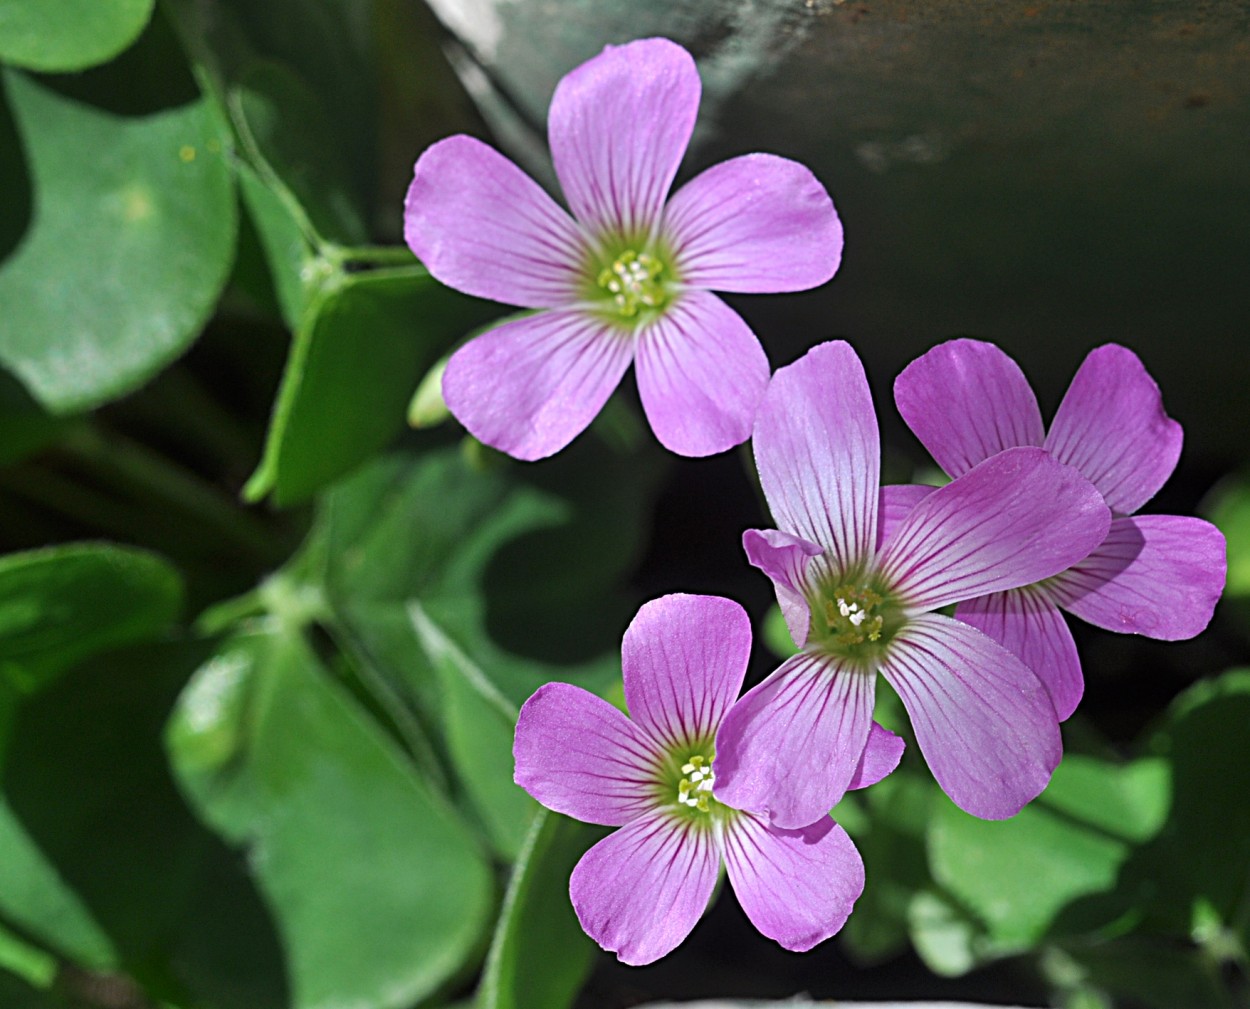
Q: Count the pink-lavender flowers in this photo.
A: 4